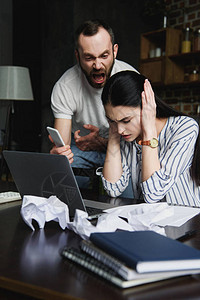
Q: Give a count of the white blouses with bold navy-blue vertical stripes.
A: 1